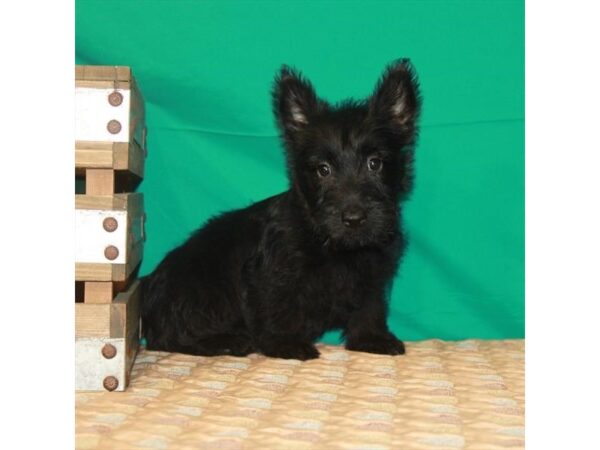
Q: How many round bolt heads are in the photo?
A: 6